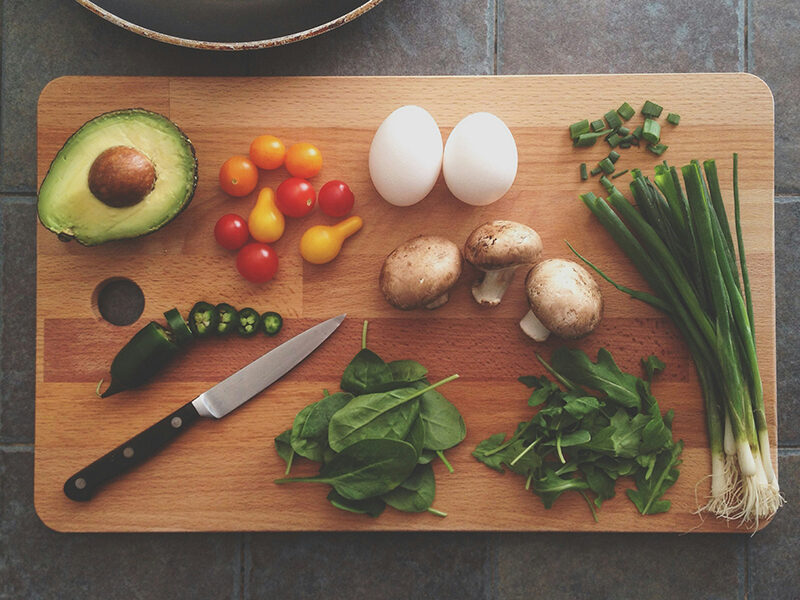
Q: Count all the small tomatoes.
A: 9